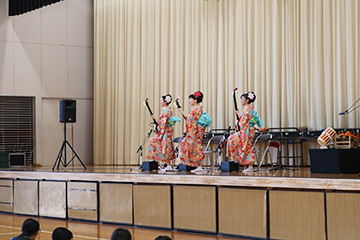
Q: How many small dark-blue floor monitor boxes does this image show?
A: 3